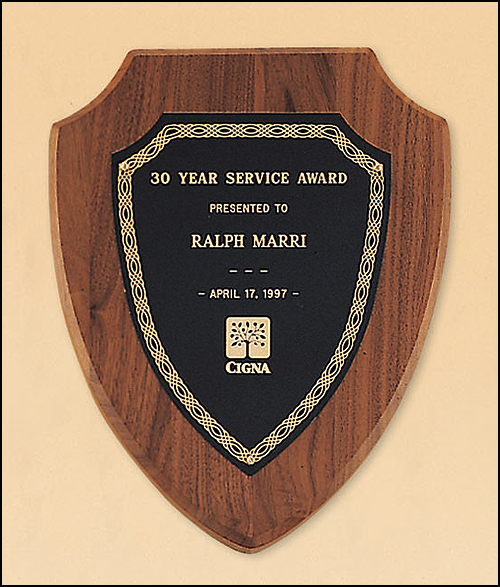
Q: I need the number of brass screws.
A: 3